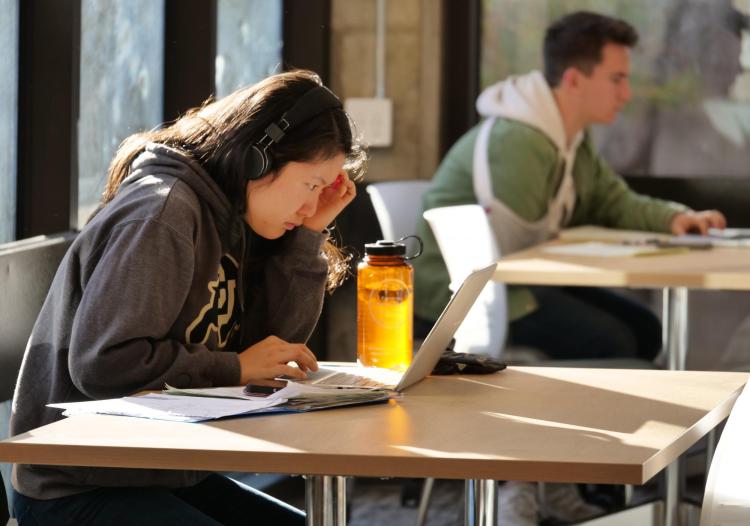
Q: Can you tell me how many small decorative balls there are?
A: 0